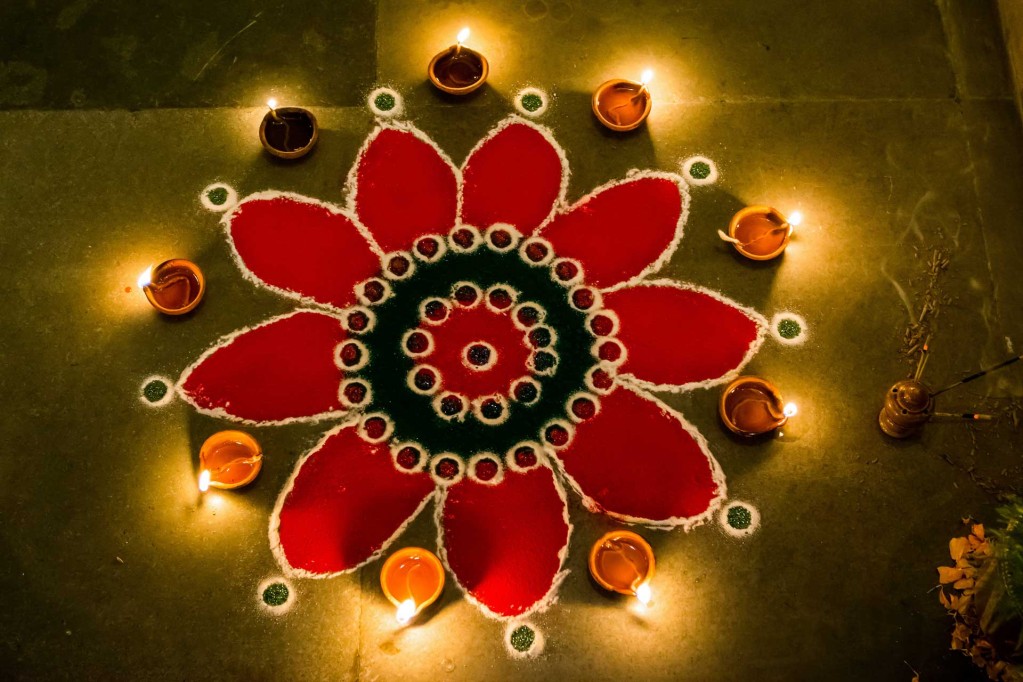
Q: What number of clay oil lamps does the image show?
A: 9